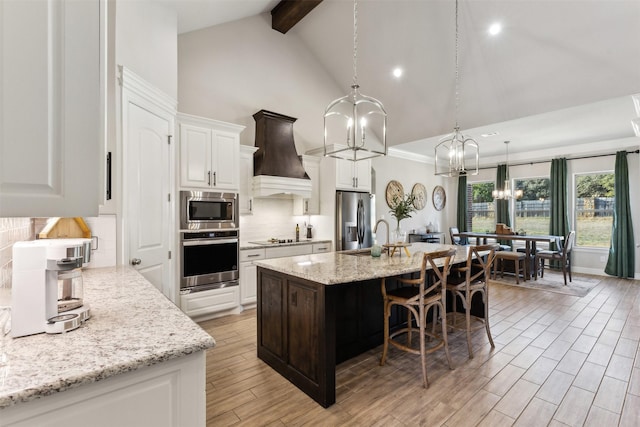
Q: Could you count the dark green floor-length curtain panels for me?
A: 4